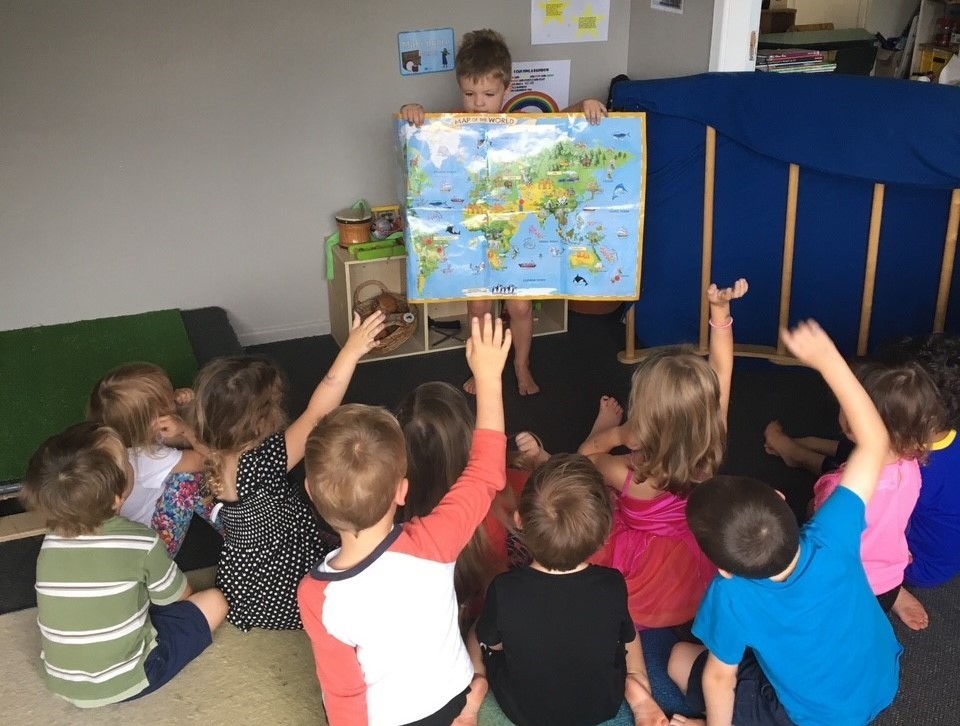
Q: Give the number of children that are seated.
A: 10